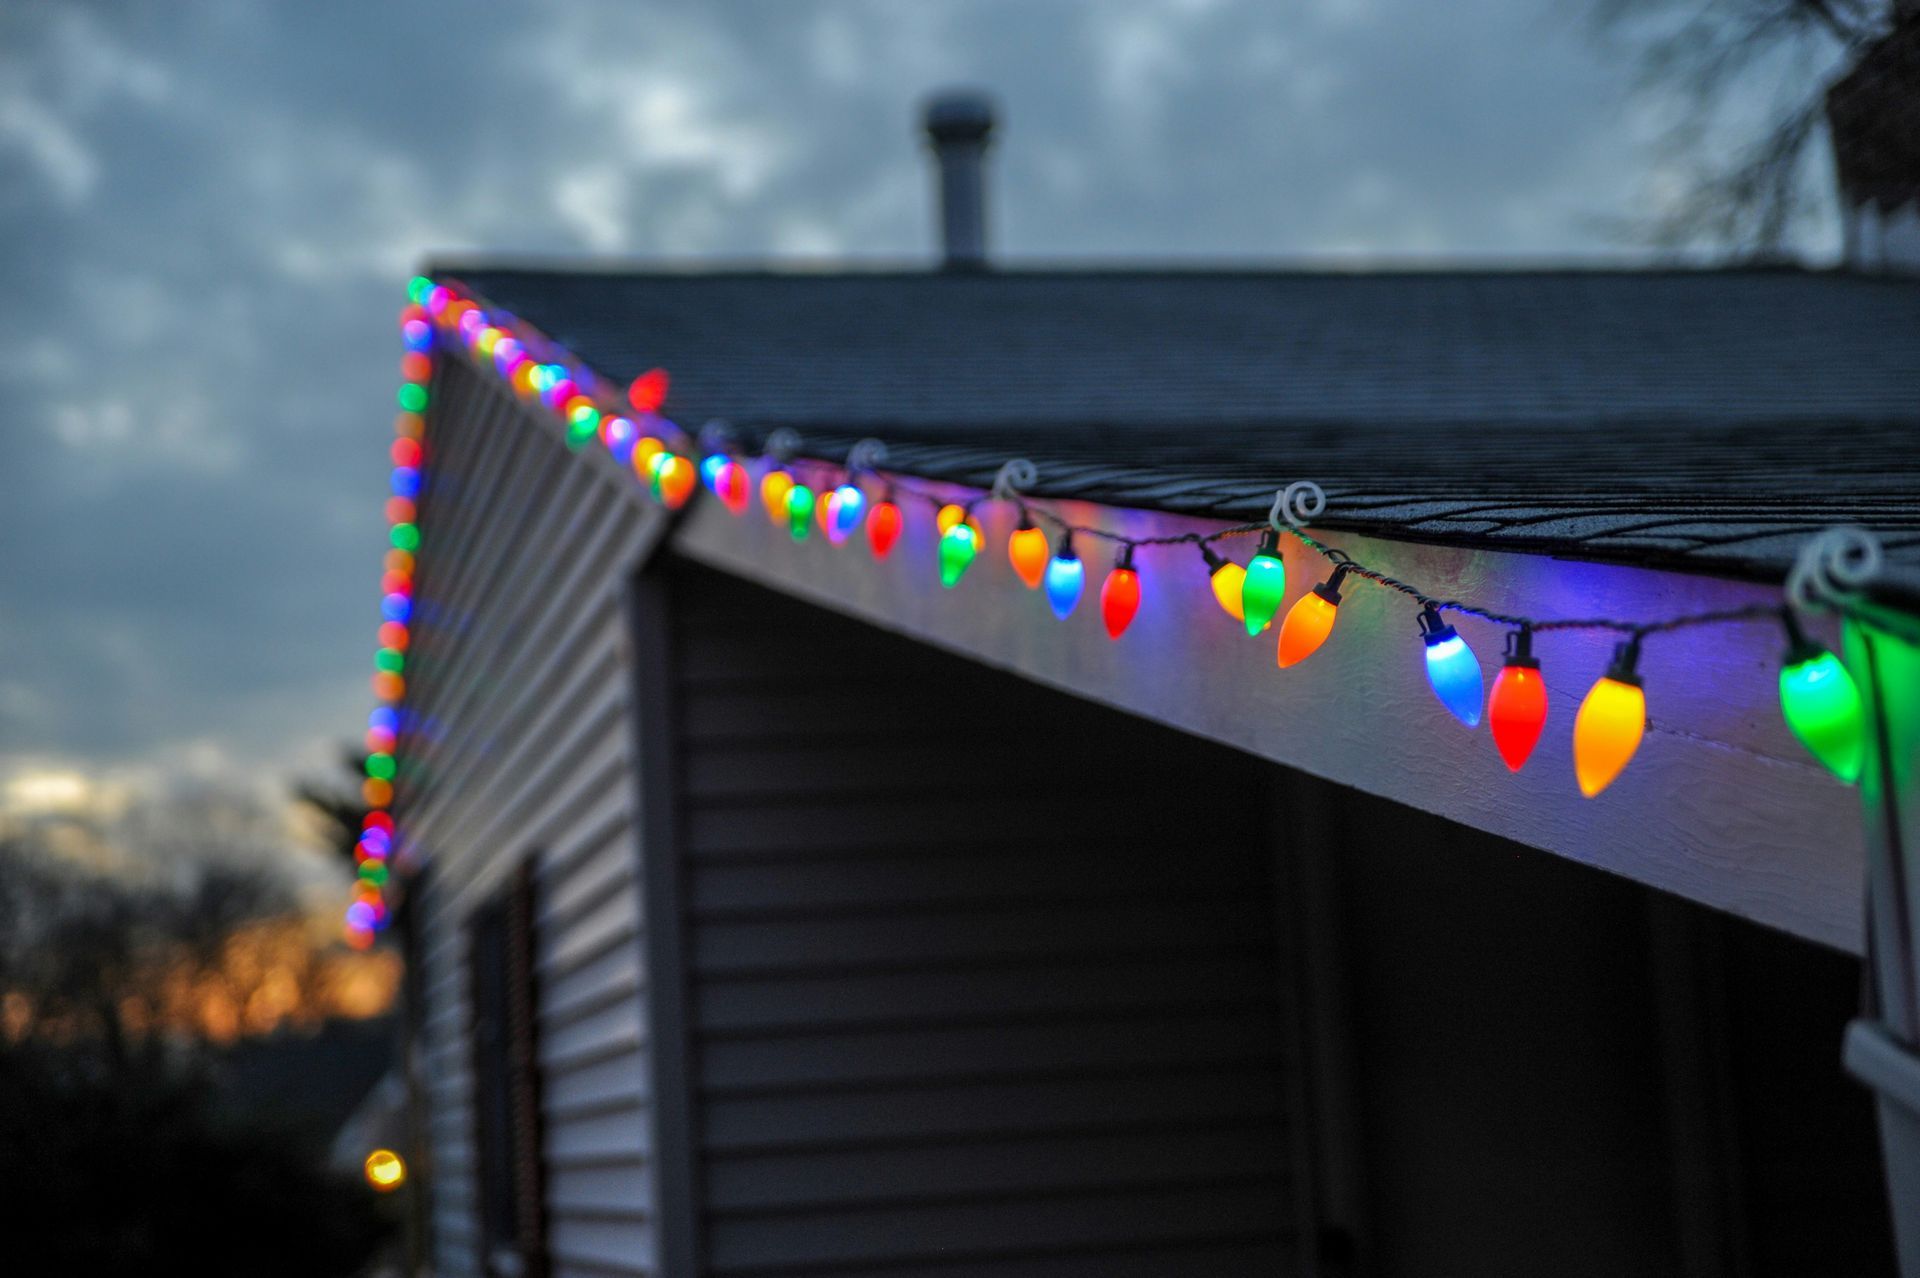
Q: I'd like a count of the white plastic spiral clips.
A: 6